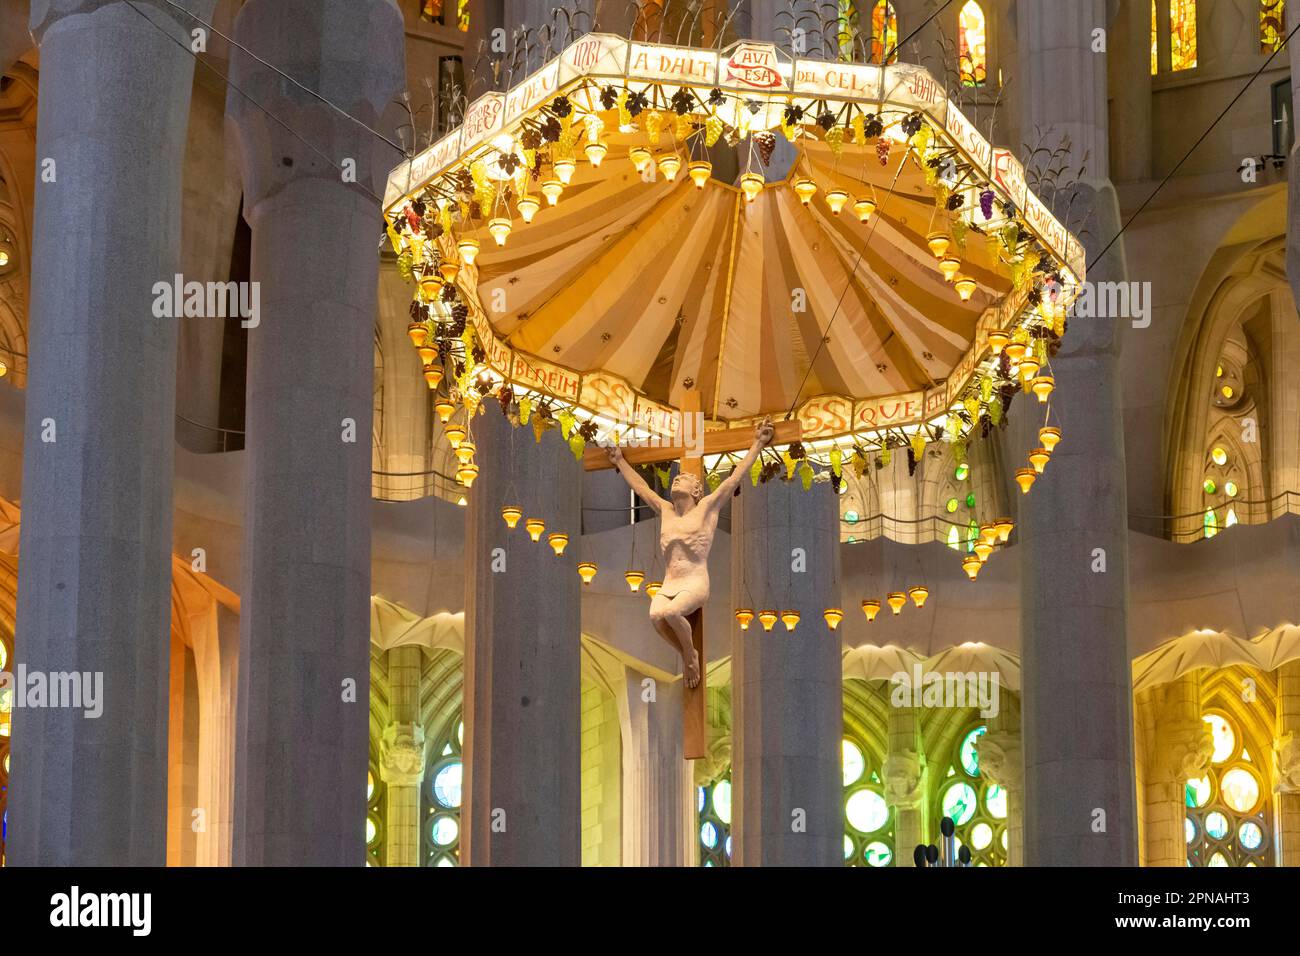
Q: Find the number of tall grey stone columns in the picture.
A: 5